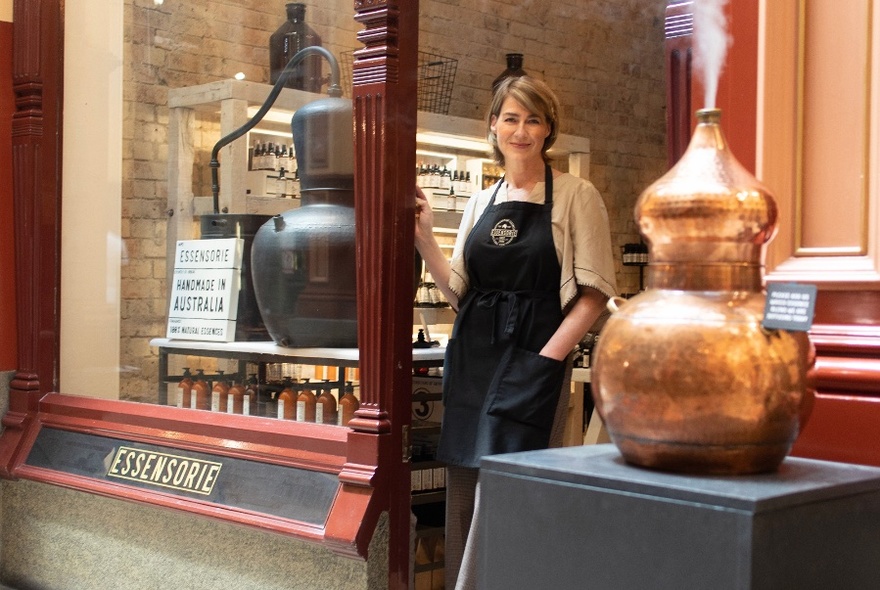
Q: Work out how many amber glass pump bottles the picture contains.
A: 9